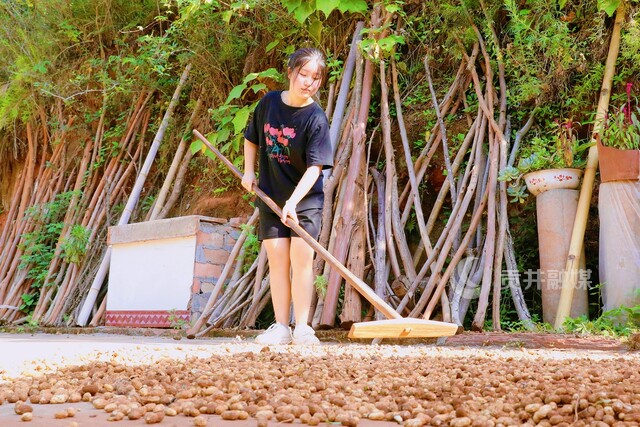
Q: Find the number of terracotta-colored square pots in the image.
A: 1